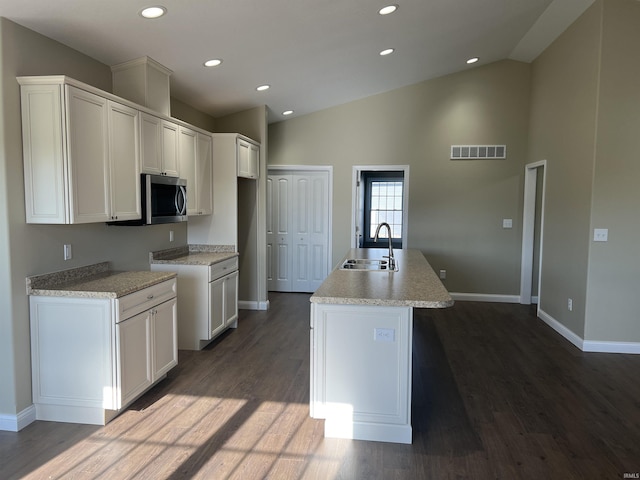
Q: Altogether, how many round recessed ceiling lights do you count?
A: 7